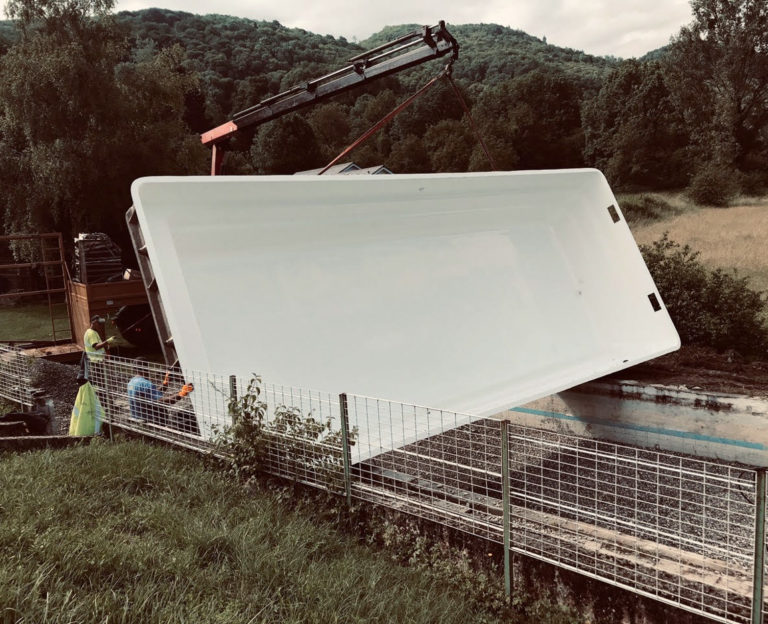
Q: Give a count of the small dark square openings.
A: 2